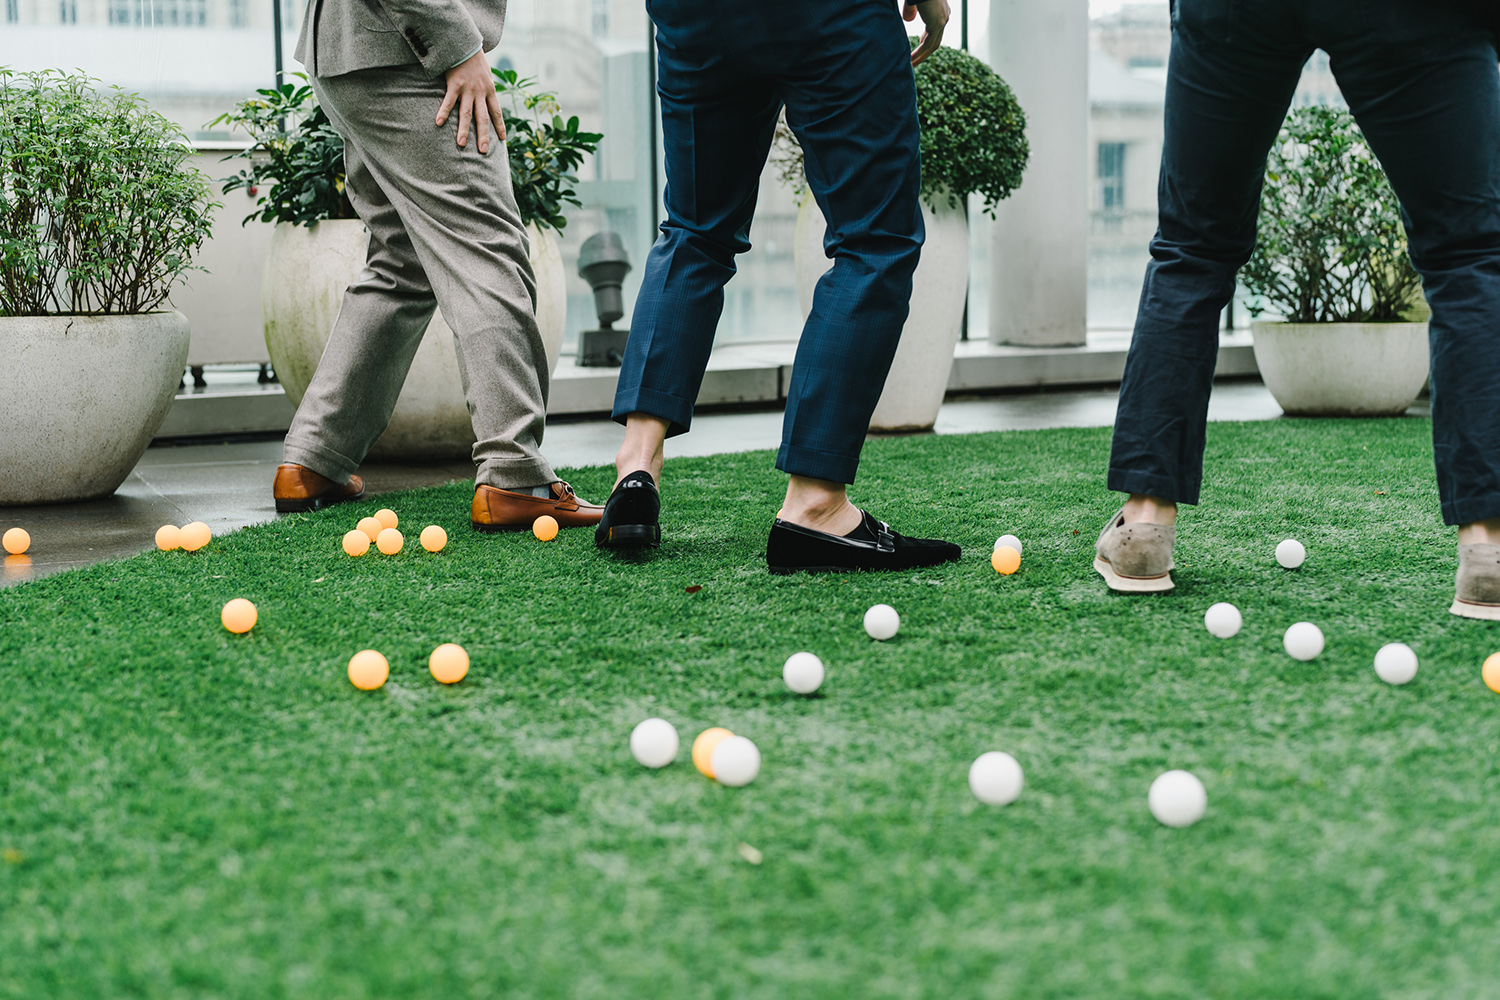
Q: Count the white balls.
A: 11